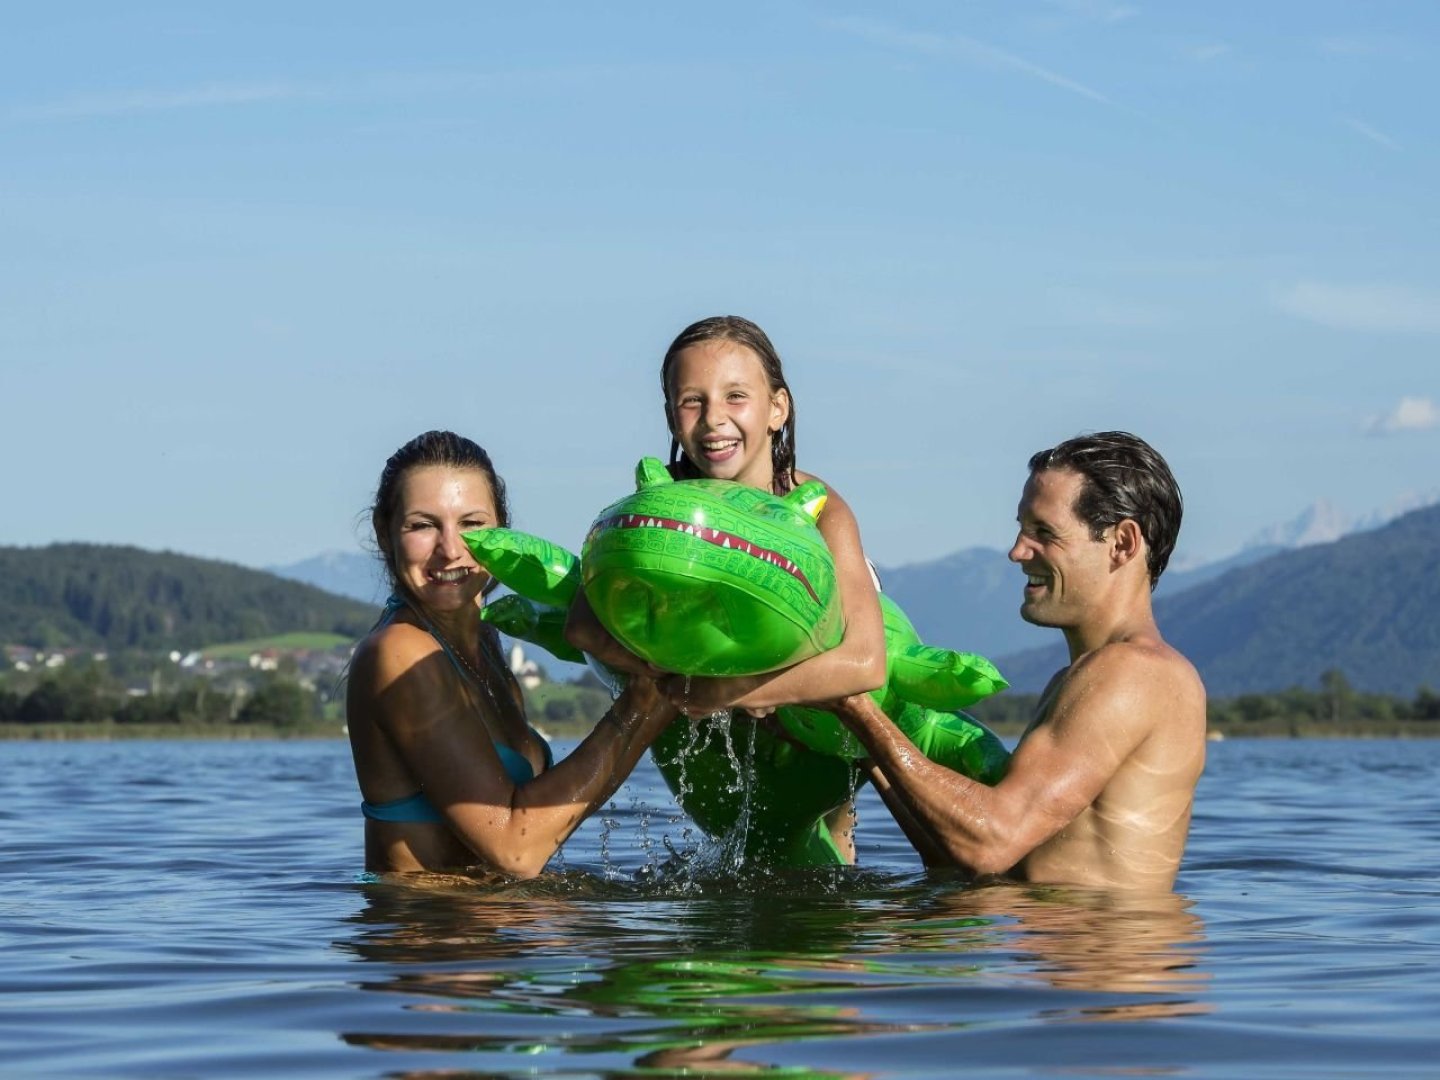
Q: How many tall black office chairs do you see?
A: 0